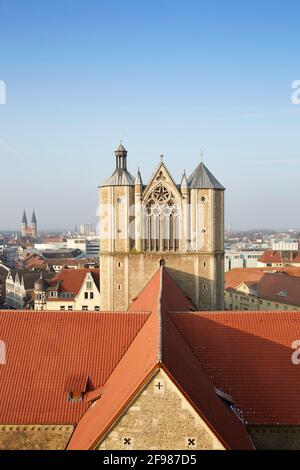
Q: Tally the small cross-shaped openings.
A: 3